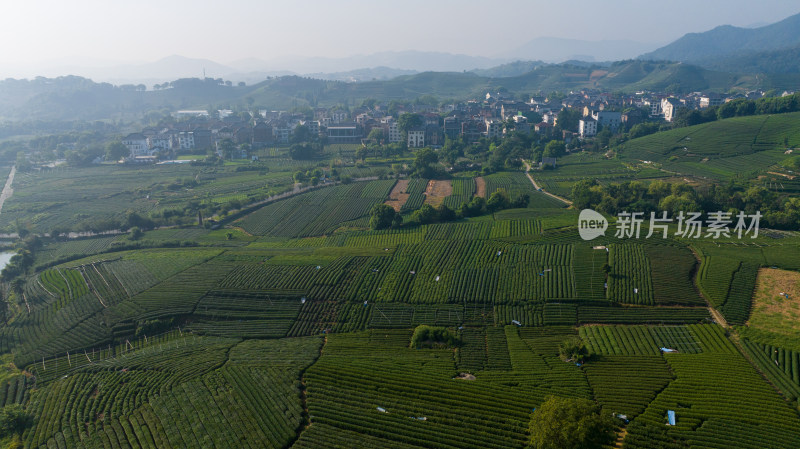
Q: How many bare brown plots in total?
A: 4